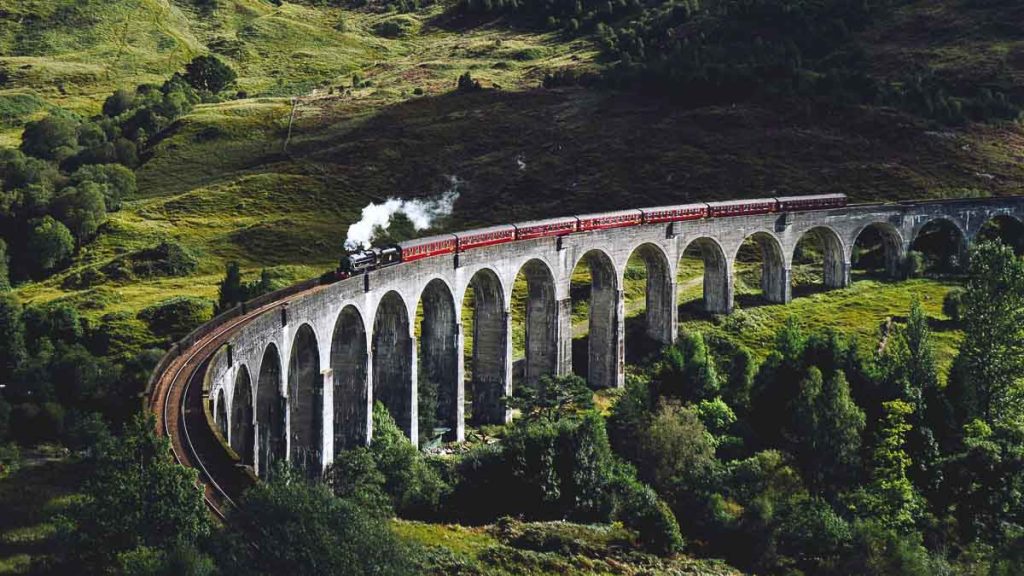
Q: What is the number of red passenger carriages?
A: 7